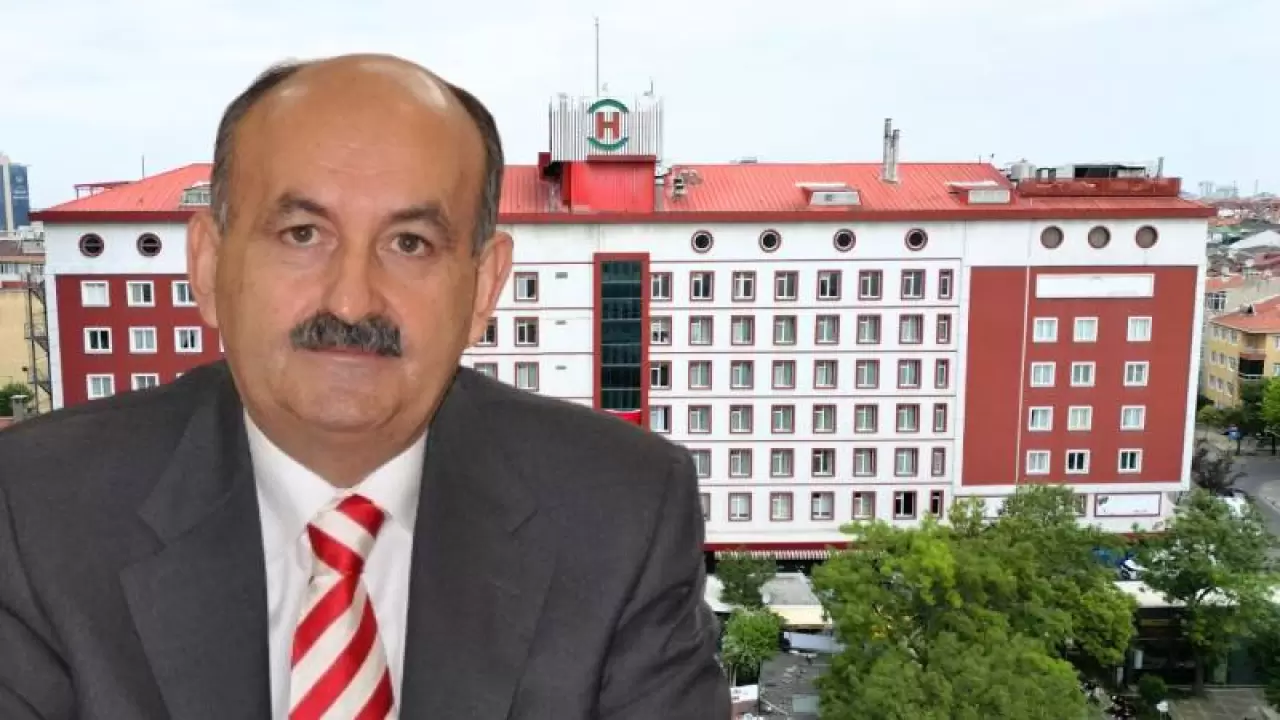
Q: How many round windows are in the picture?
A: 9